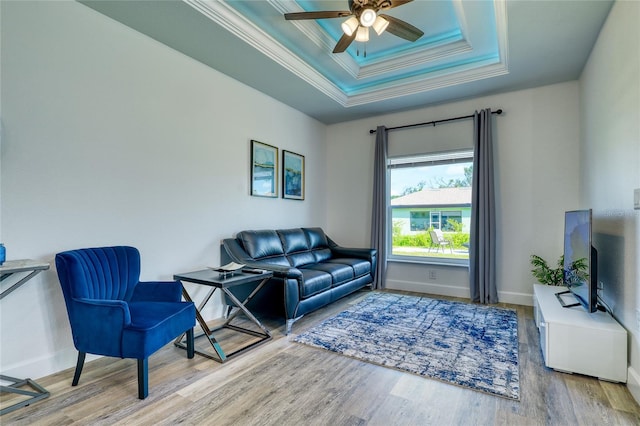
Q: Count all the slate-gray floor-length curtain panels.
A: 2